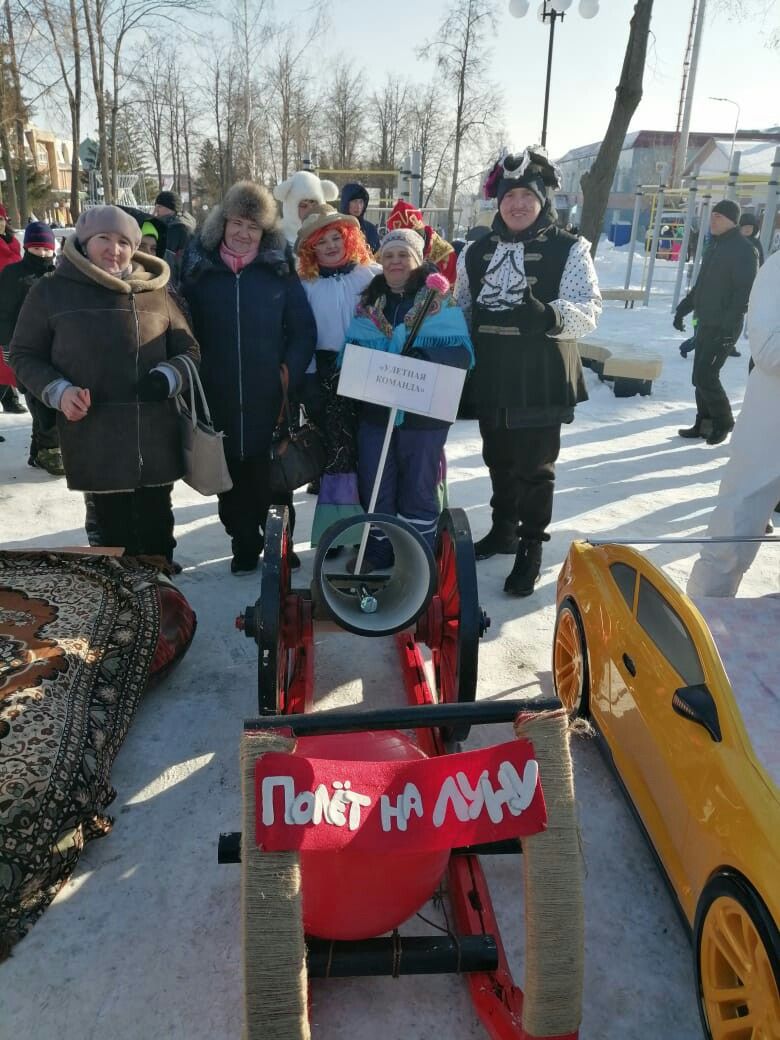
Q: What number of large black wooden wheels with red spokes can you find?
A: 2